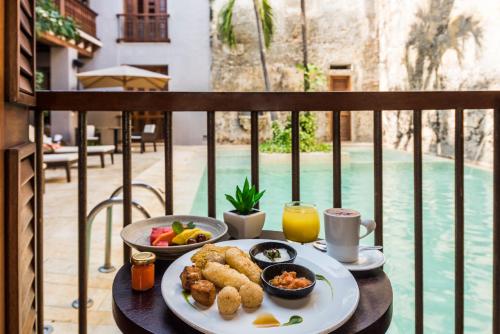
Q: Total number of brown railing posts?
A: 12